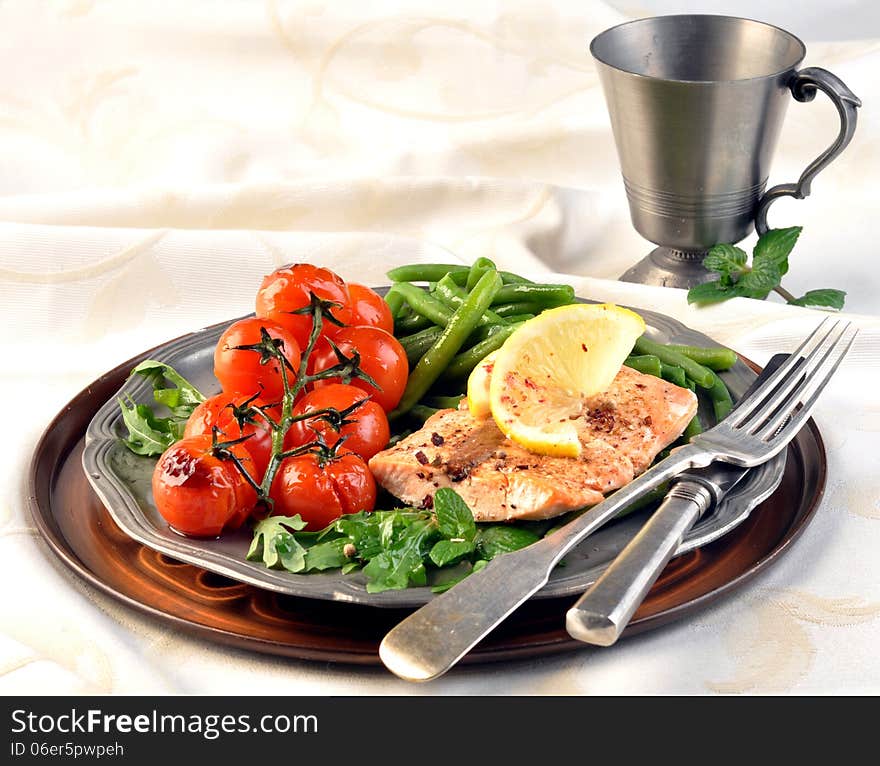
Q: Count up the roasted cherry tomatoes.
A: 8